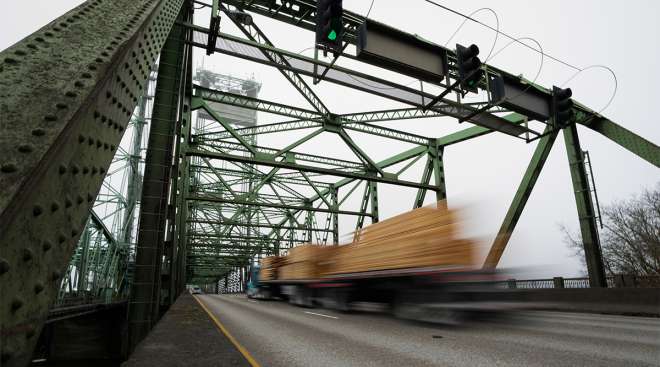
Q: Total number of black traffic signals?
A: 3